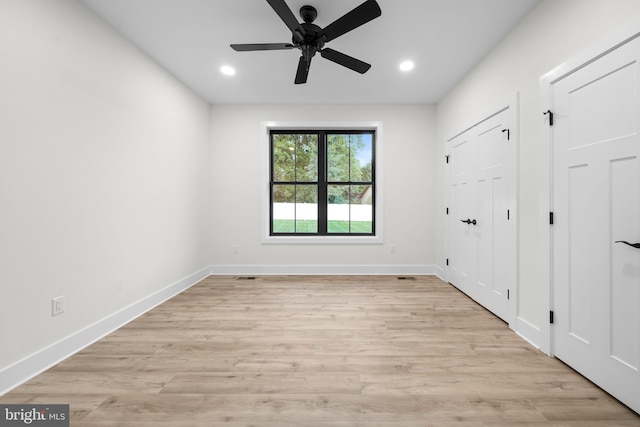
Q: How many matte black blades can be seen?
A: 5